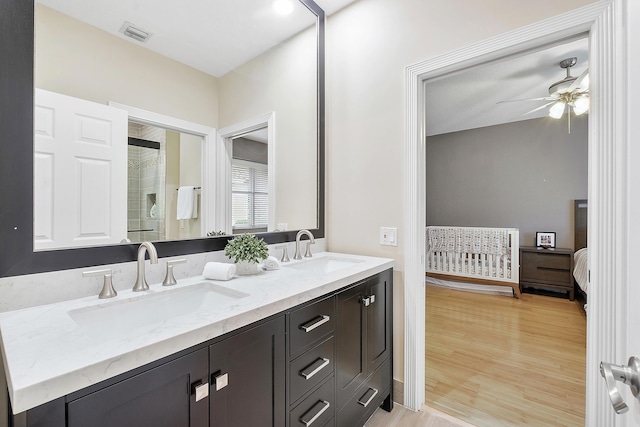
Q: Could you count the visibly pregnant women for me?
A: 0